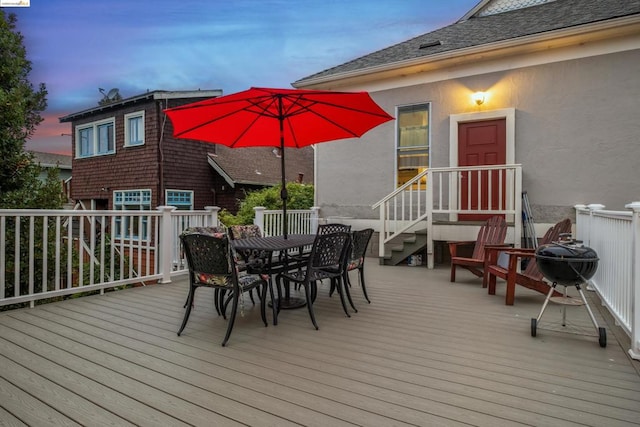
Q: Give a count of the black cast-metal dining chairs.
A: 6